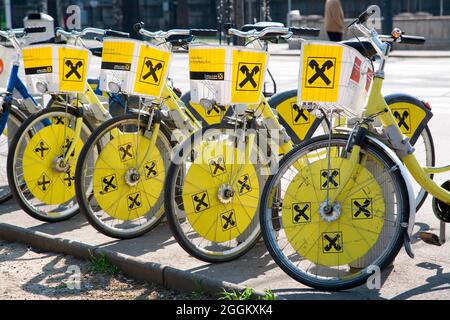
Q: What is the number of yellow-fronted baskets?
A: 4